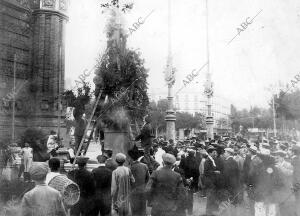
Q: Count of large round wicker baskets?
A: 1